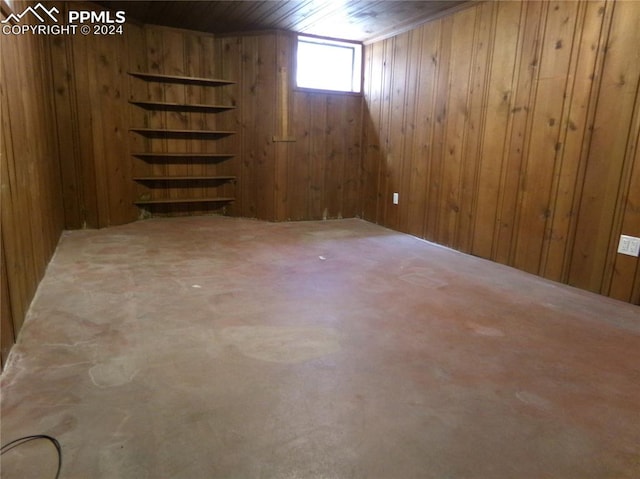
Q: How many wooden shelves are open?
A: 6